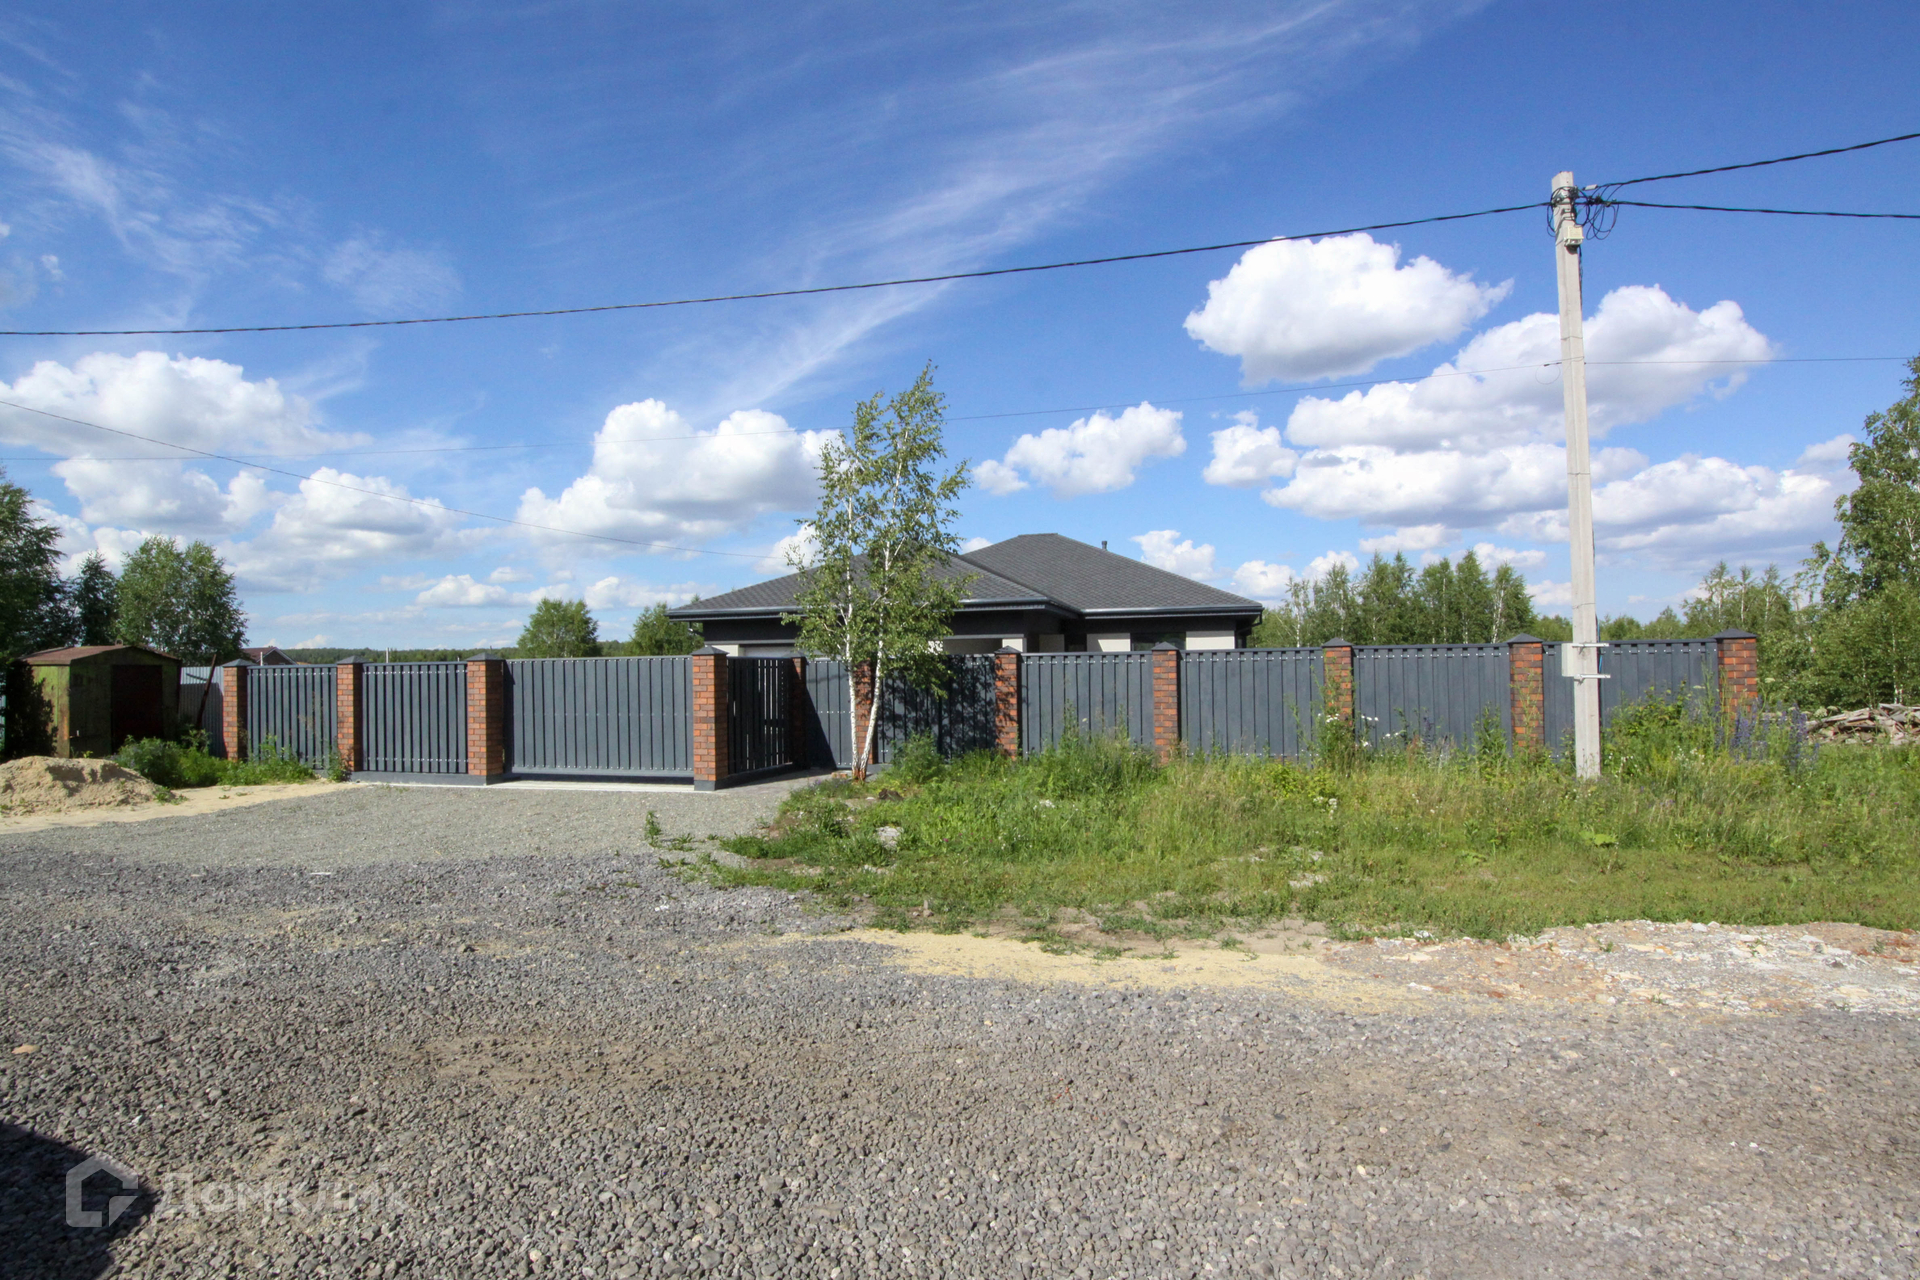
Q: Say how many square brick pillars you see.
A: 11